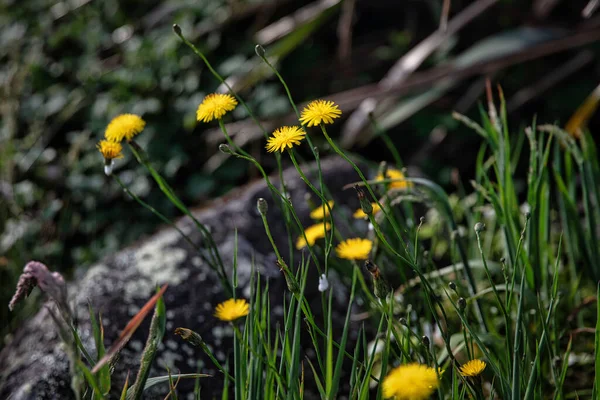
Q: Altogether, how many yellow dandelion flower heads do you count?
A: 13